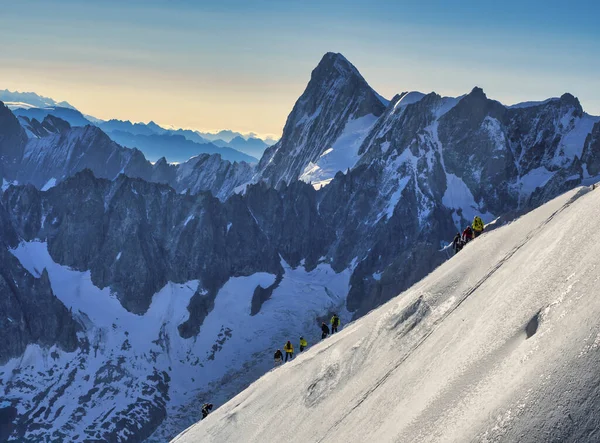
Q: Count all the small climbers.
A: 9